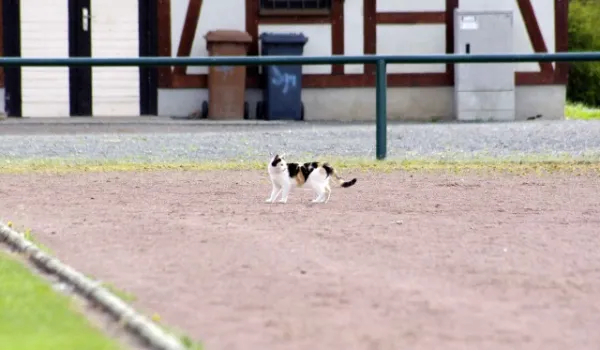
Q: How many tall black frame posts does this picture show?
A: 3